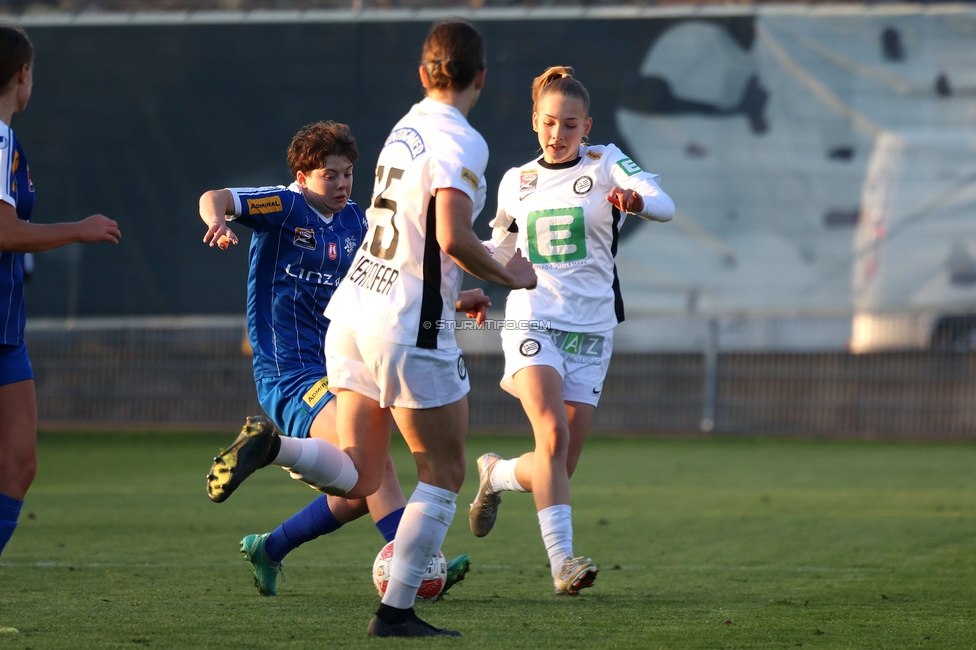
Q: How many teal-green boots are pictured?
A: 2